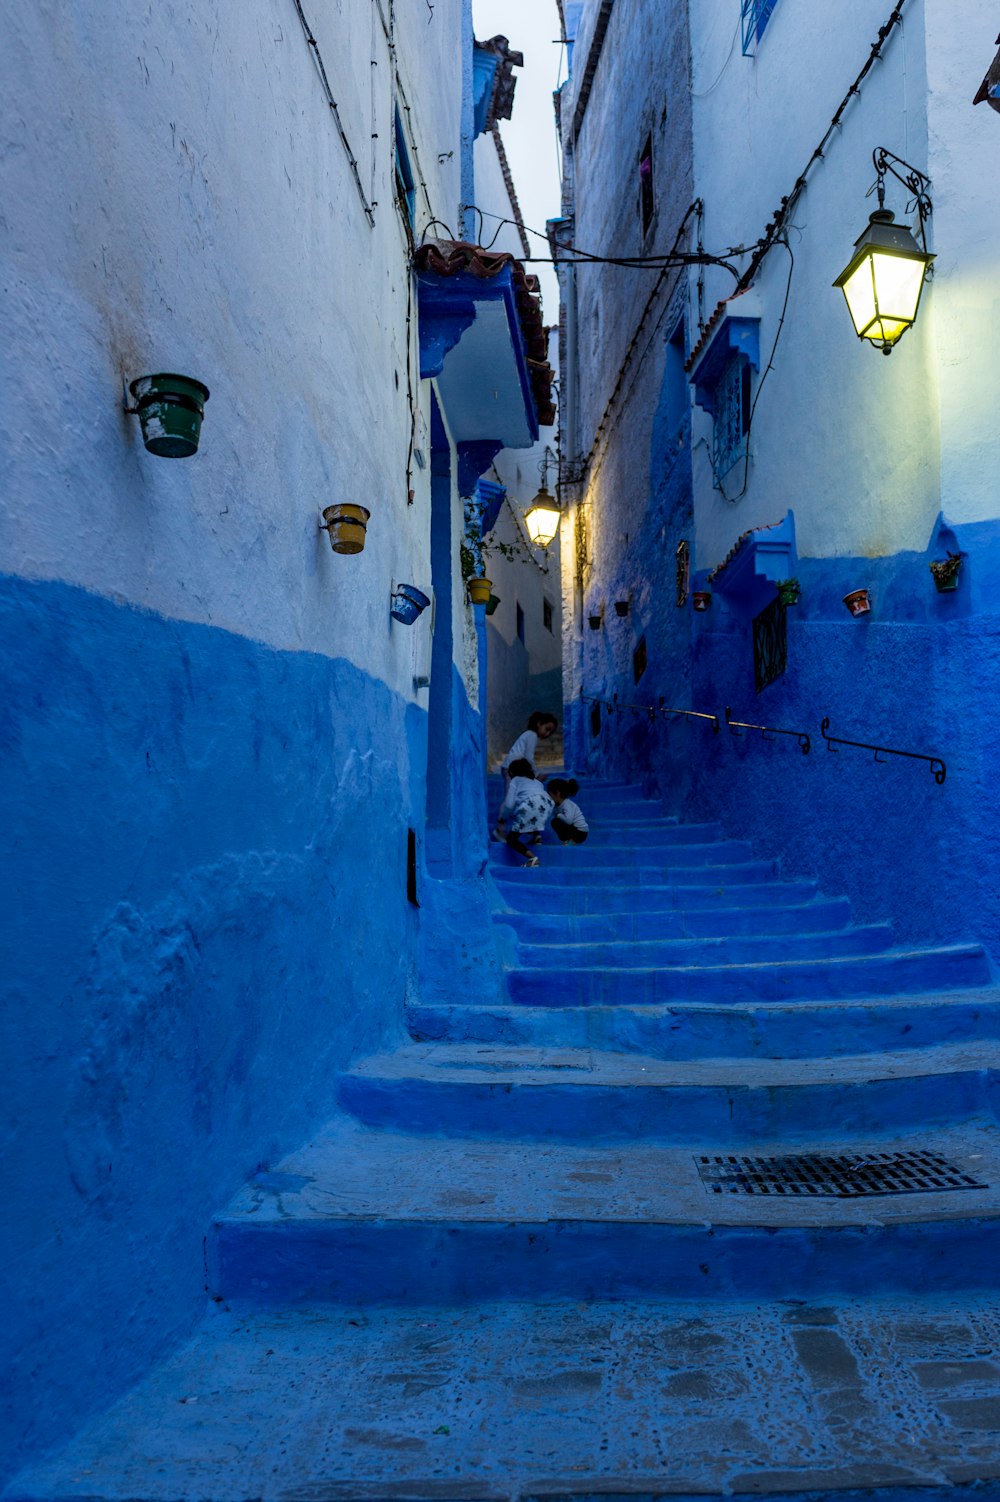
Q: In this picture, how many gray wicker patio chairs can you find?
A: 0